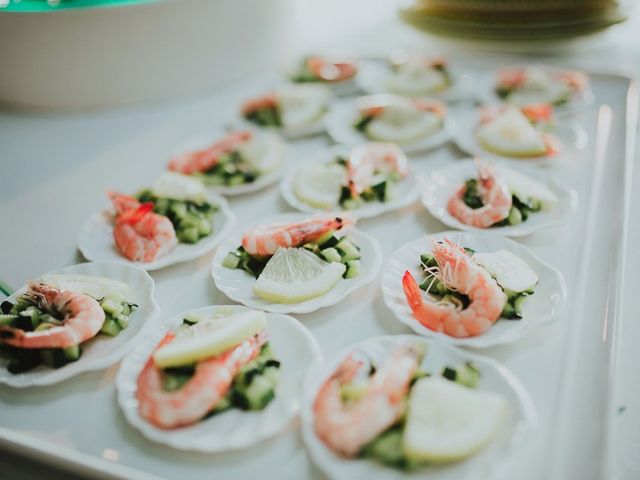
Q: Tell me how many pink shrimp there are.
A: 15